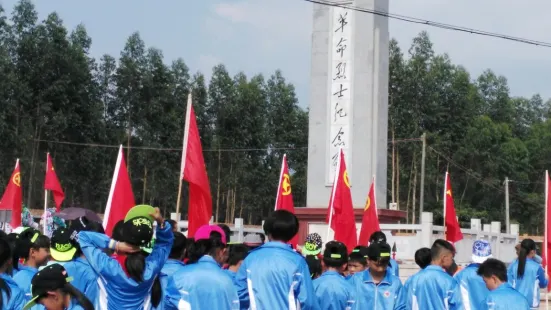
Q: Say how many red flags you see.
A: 9